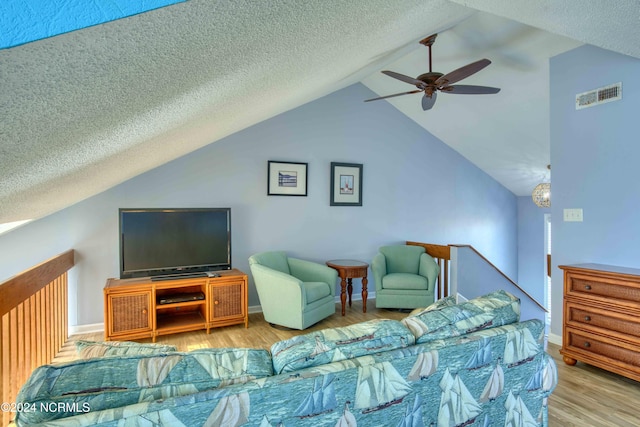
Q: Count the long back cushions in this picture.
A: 3